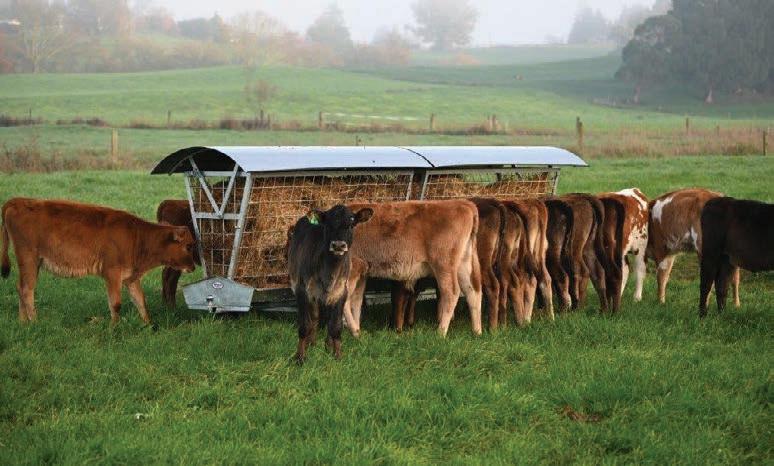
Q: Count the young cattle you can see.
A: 13